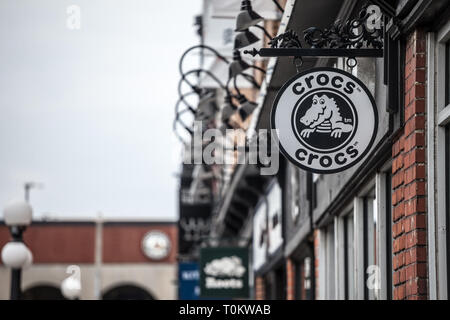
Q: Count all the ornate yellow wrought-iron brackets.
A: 0